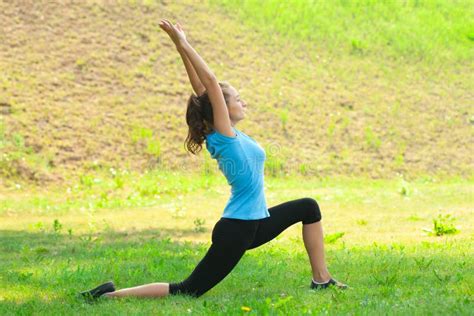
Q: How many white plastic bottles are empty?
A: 0